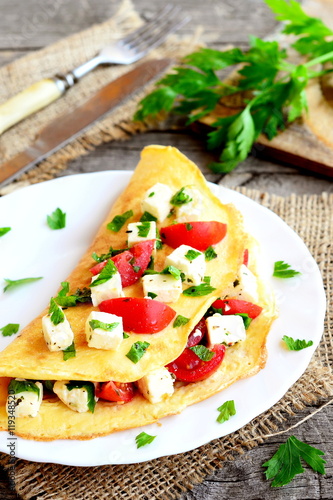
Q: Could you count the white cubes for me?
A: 13